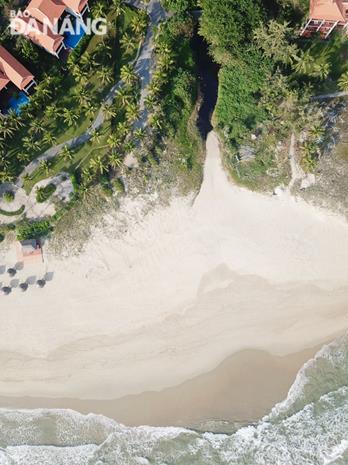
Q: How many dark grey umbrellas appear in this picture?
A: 4